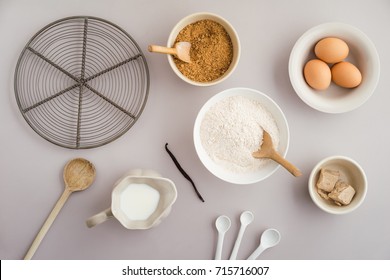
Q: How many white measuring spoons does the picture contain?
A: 3